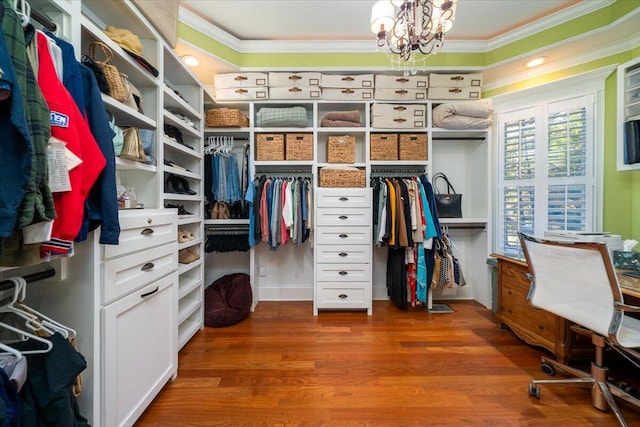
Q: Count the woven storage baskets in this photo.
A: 7